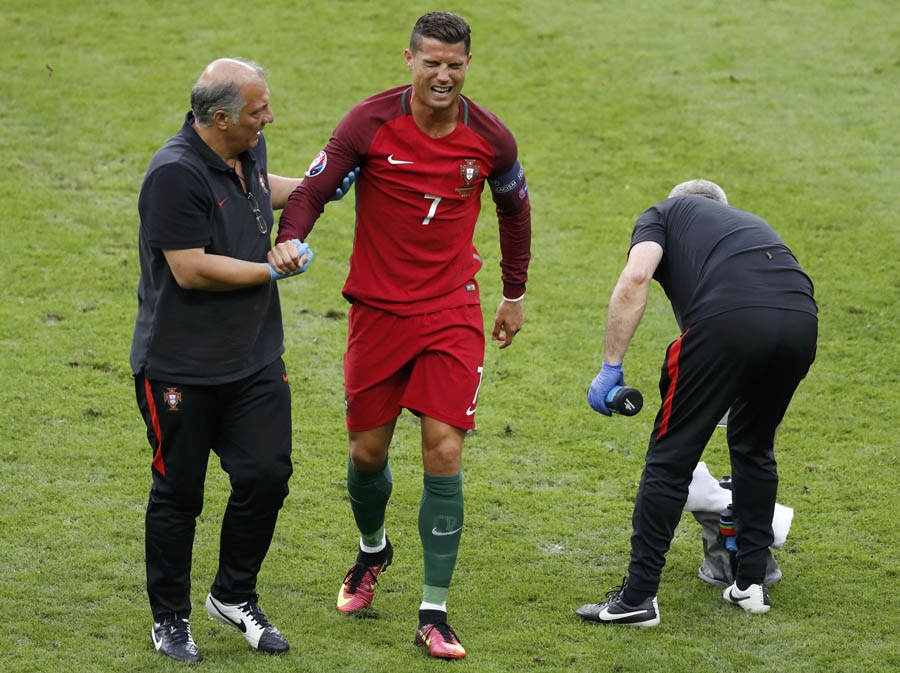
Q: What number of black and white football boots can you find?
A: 4